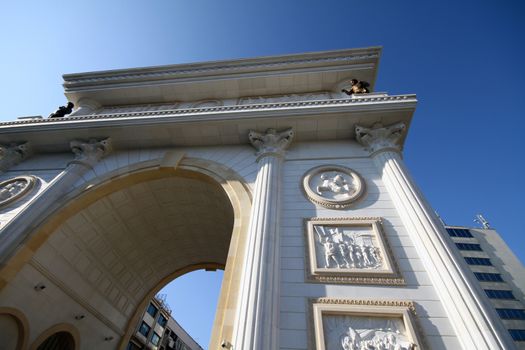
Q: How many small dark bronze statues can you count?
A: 2